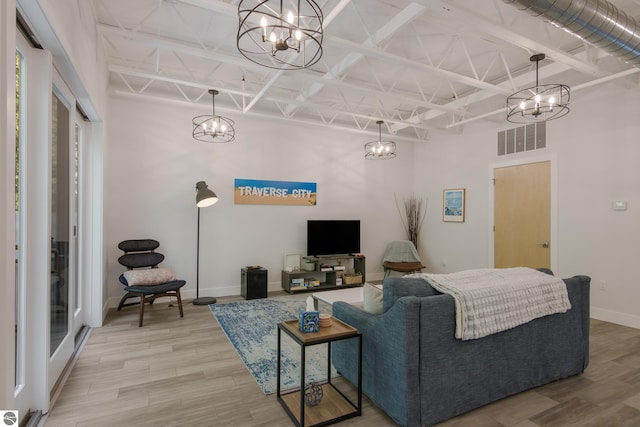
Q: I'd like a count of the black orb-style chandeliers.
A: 4